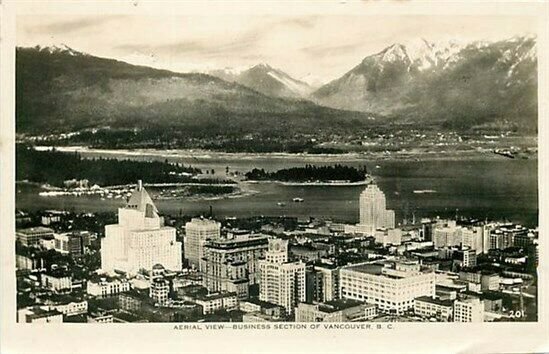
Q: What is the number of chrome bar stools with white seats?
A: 0